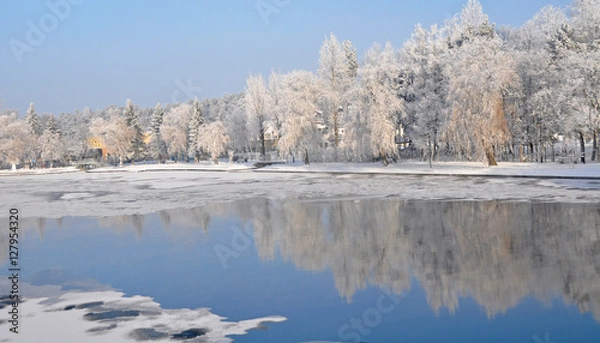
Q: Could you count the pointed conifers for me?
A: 5